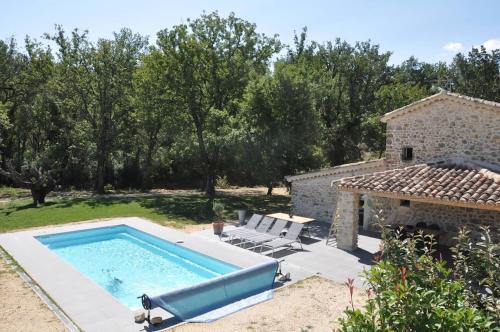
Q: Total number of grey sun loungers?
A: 4